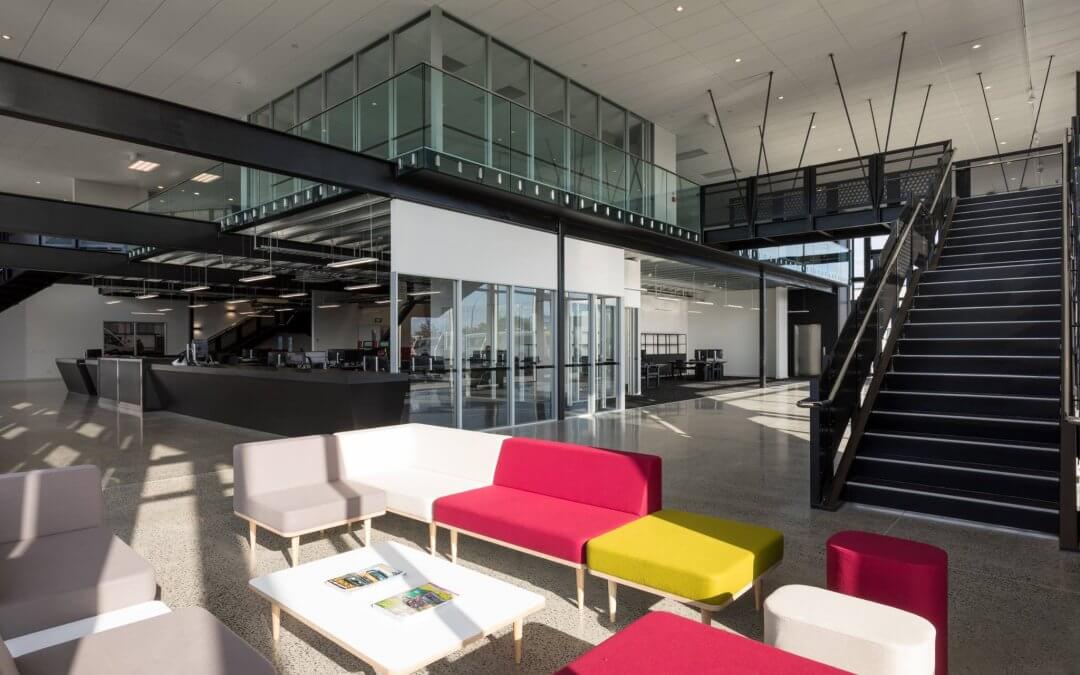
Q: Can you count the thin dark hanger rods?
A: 10